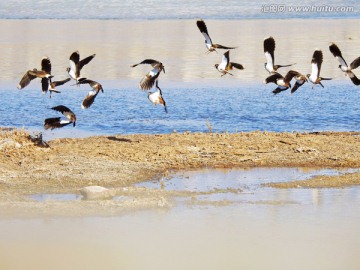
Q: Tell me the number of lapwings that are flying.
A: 14